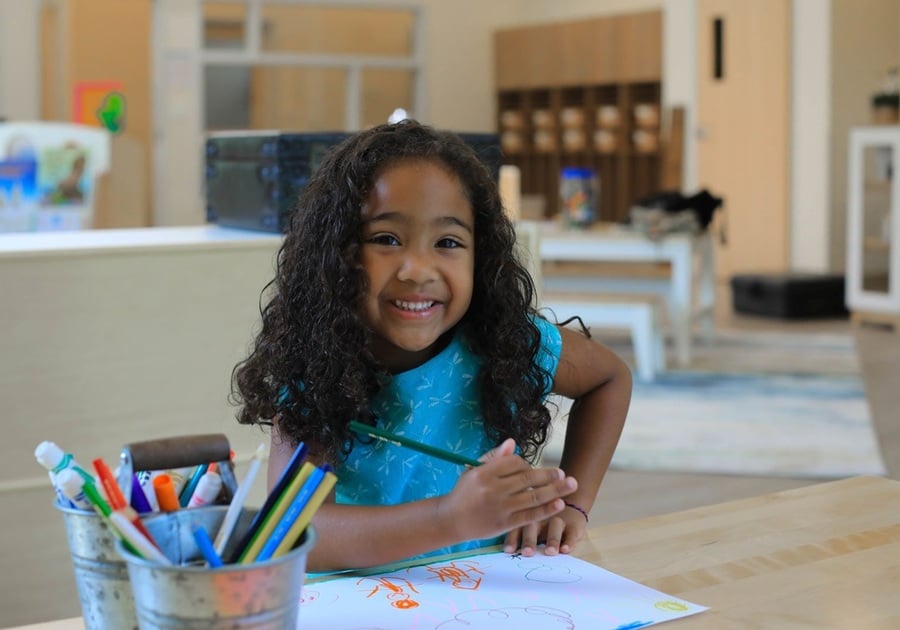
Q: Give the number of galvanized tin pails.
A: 2